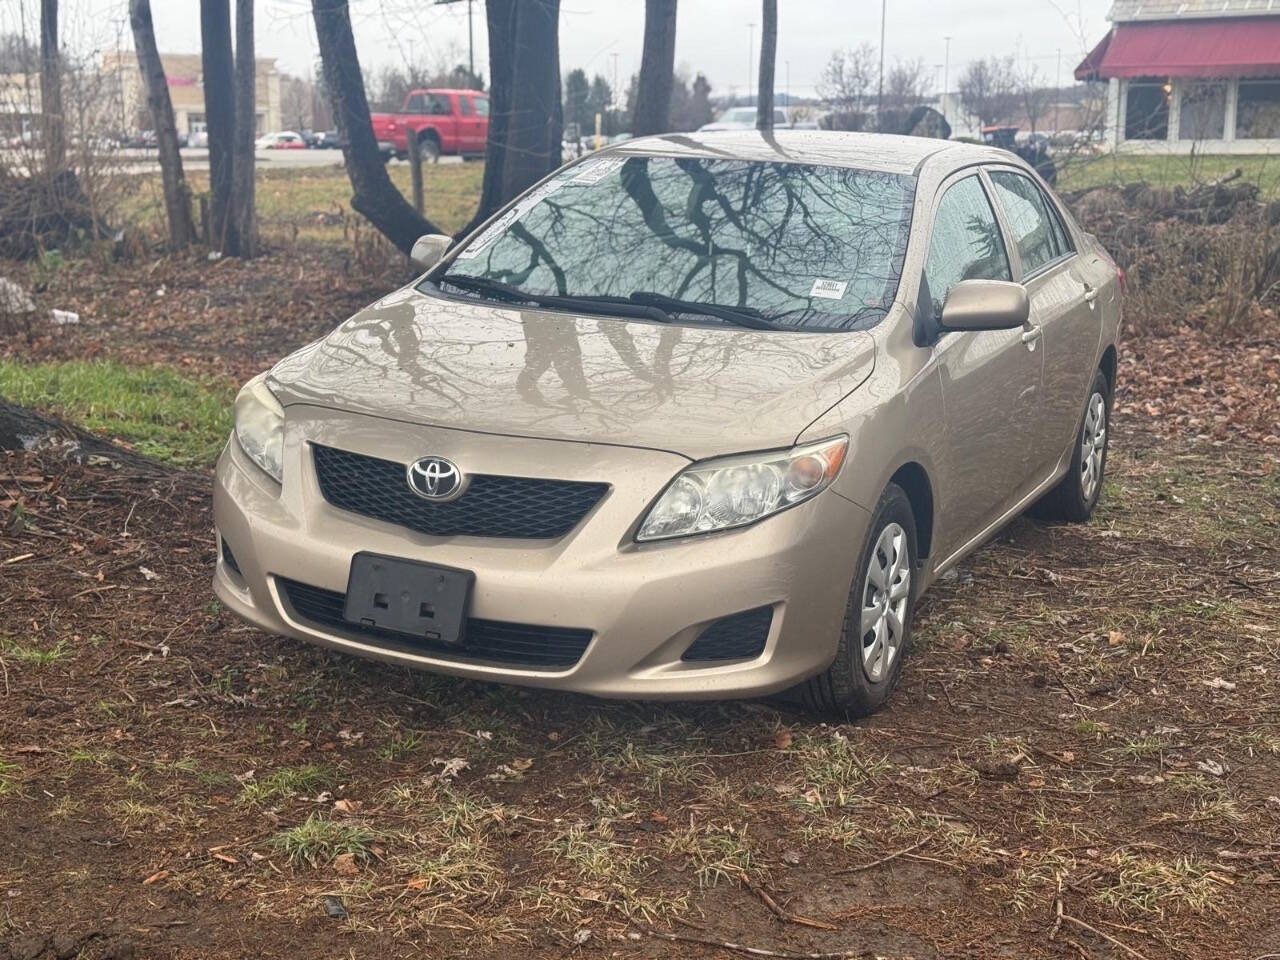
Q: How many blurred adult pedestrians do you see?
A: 0